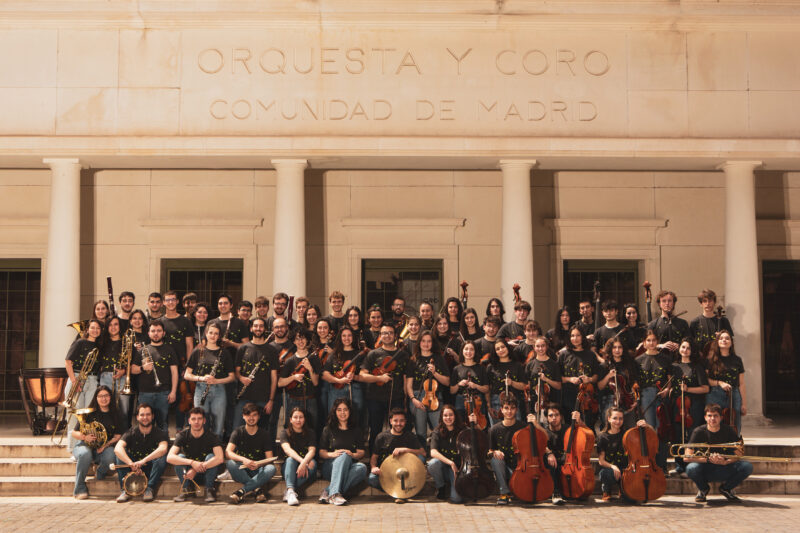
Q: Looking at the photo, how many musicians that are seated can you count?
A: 12